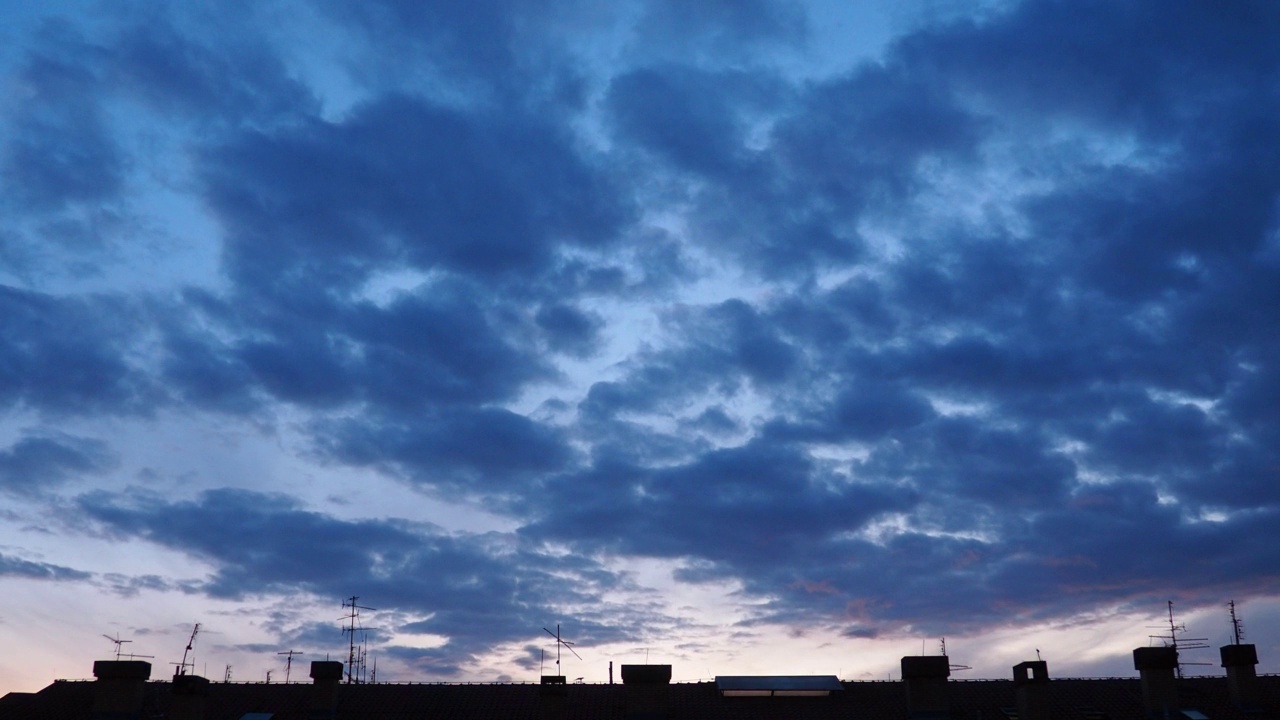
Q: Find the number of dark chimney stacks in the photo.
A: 9